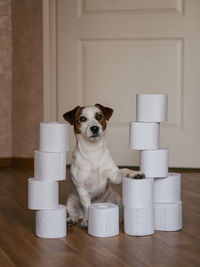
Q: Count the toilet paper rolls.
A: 12